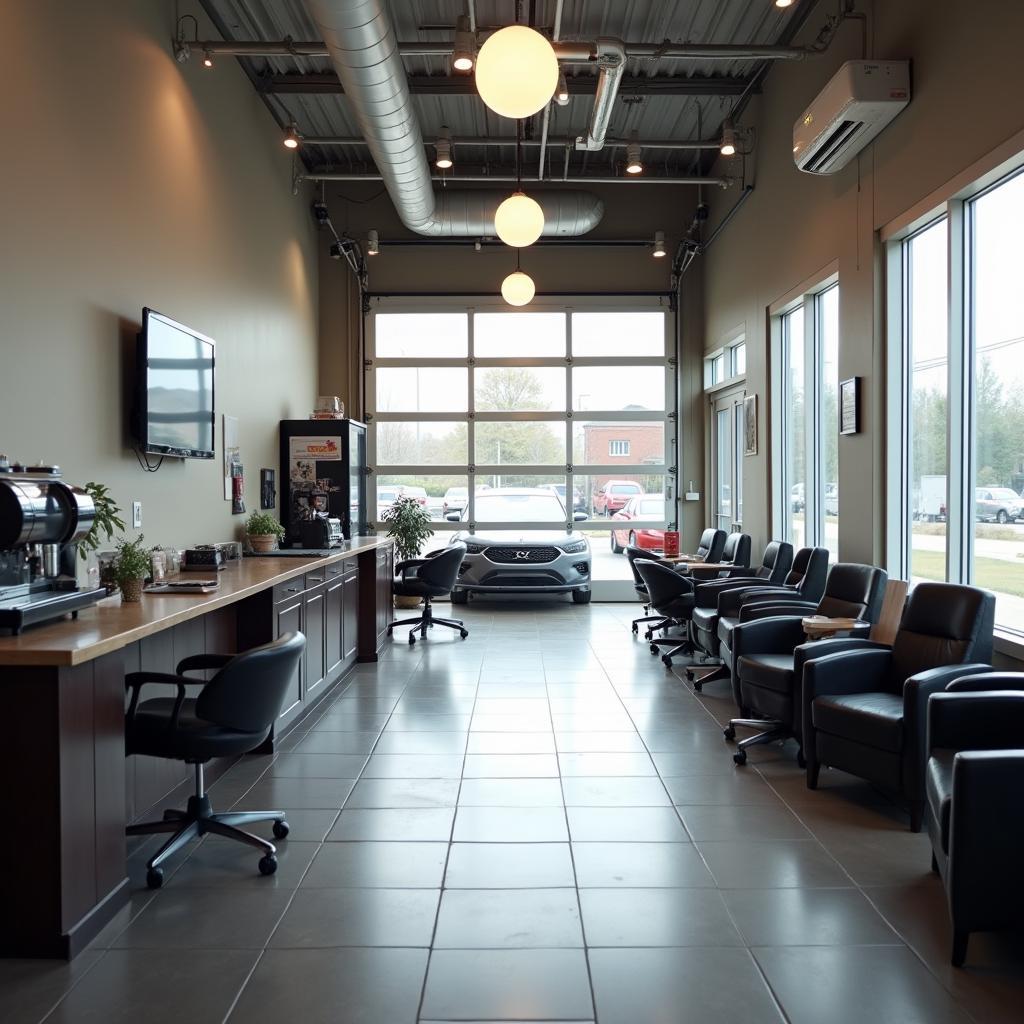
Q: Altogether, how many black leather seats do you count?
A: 11